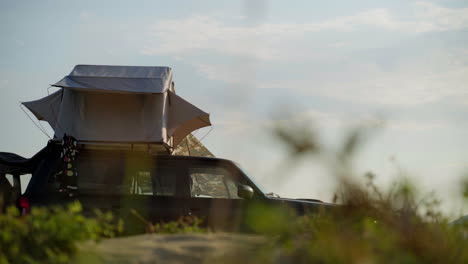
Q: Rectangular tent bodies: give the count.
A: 1